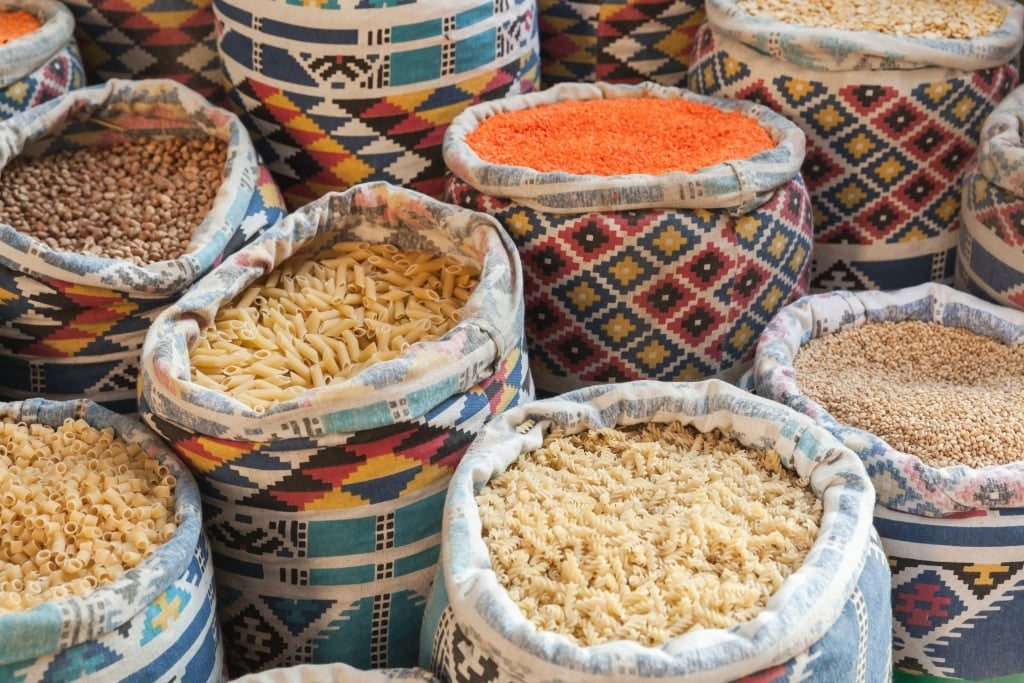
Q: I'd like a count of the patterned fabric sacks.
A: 13